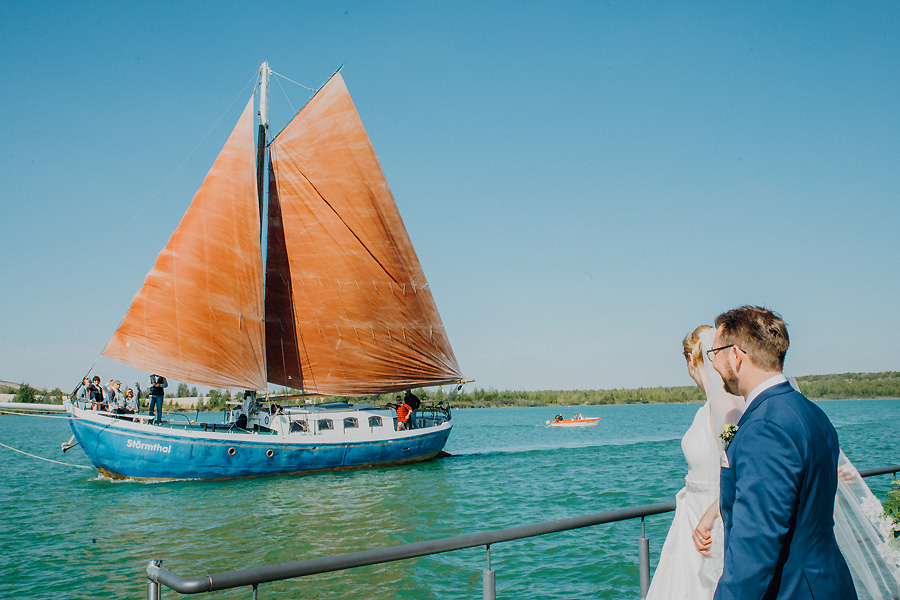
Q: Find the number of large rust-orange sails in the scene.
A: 2